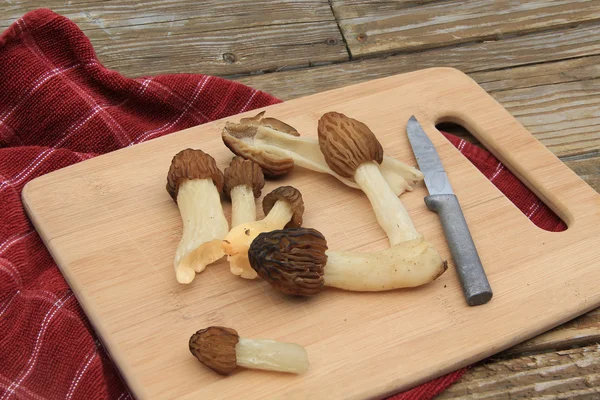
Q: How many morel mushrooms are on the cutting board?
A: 7